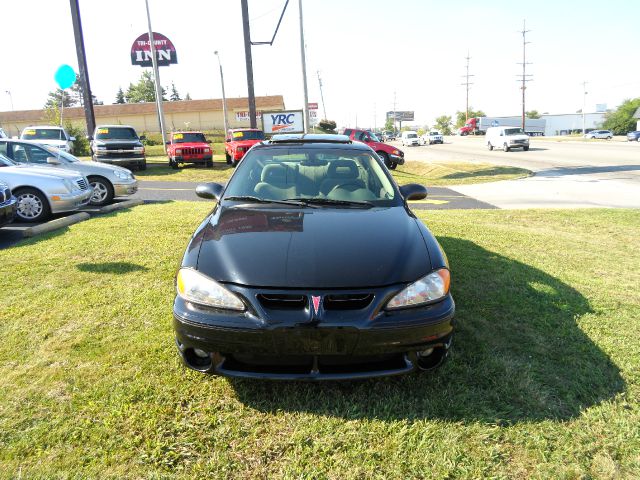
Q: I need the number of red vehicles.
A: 4